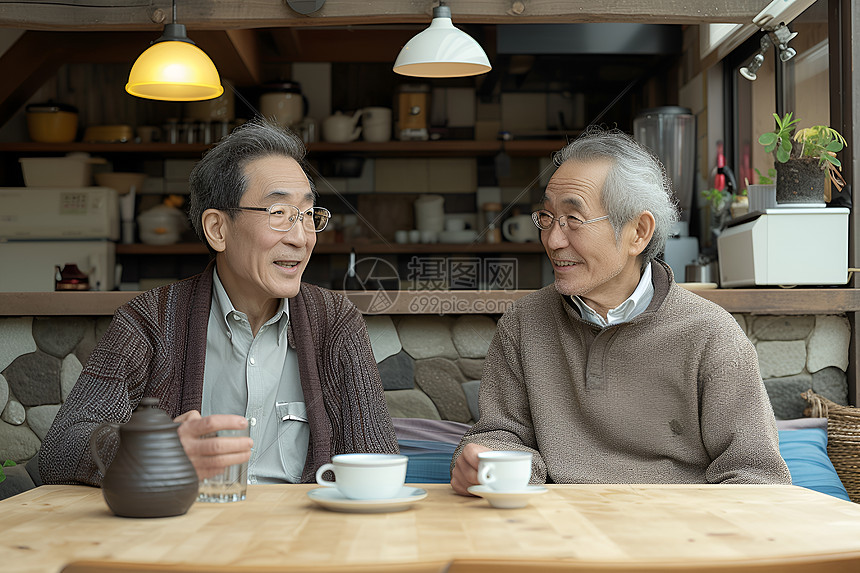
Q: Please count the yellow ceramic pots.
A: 1